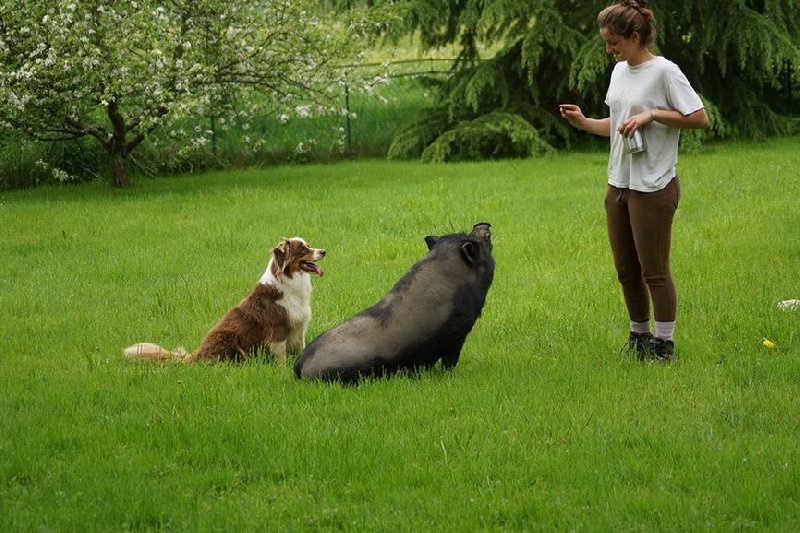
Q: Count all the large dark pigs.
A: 1